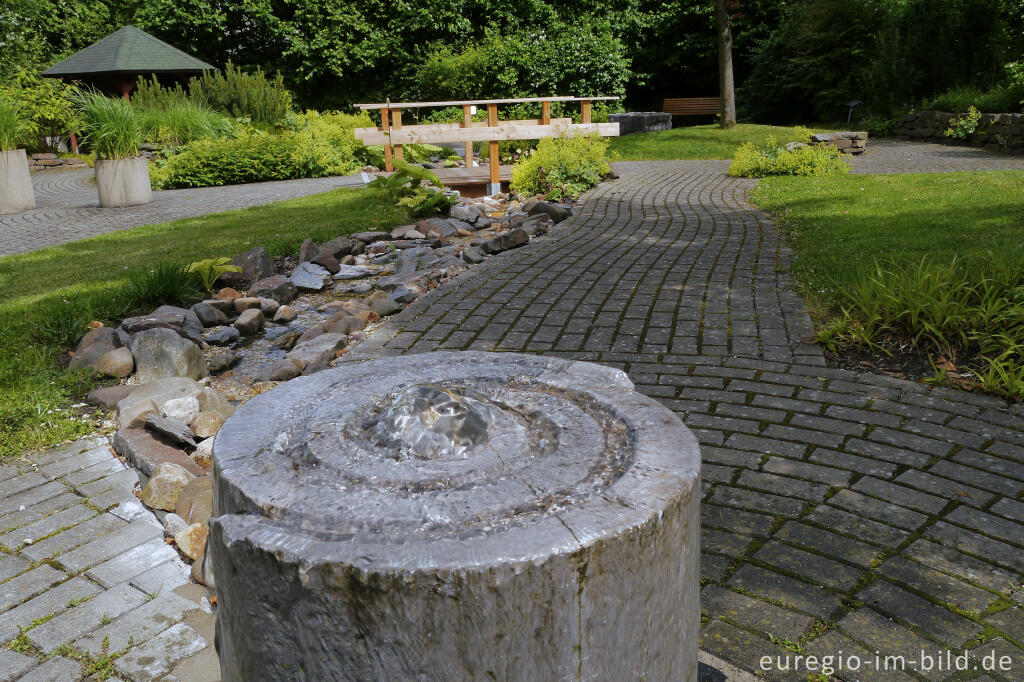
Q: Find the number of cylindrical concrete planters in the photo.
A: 2